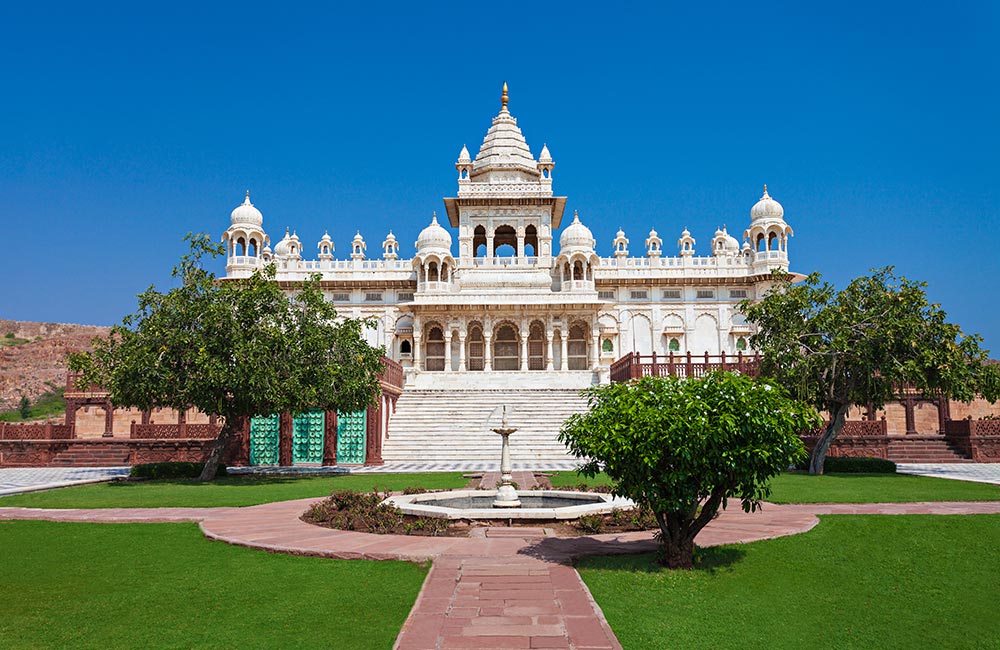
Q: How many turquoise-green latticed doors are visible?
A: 3